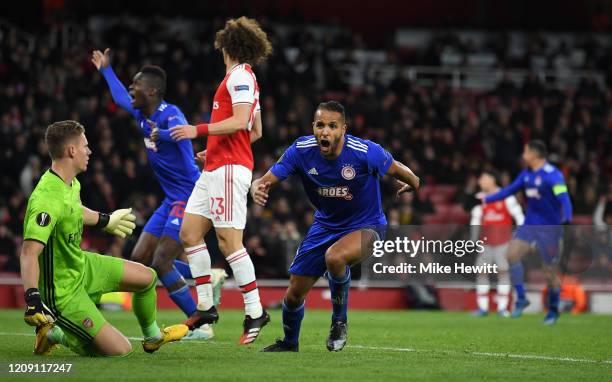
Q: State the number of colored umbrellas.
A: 0